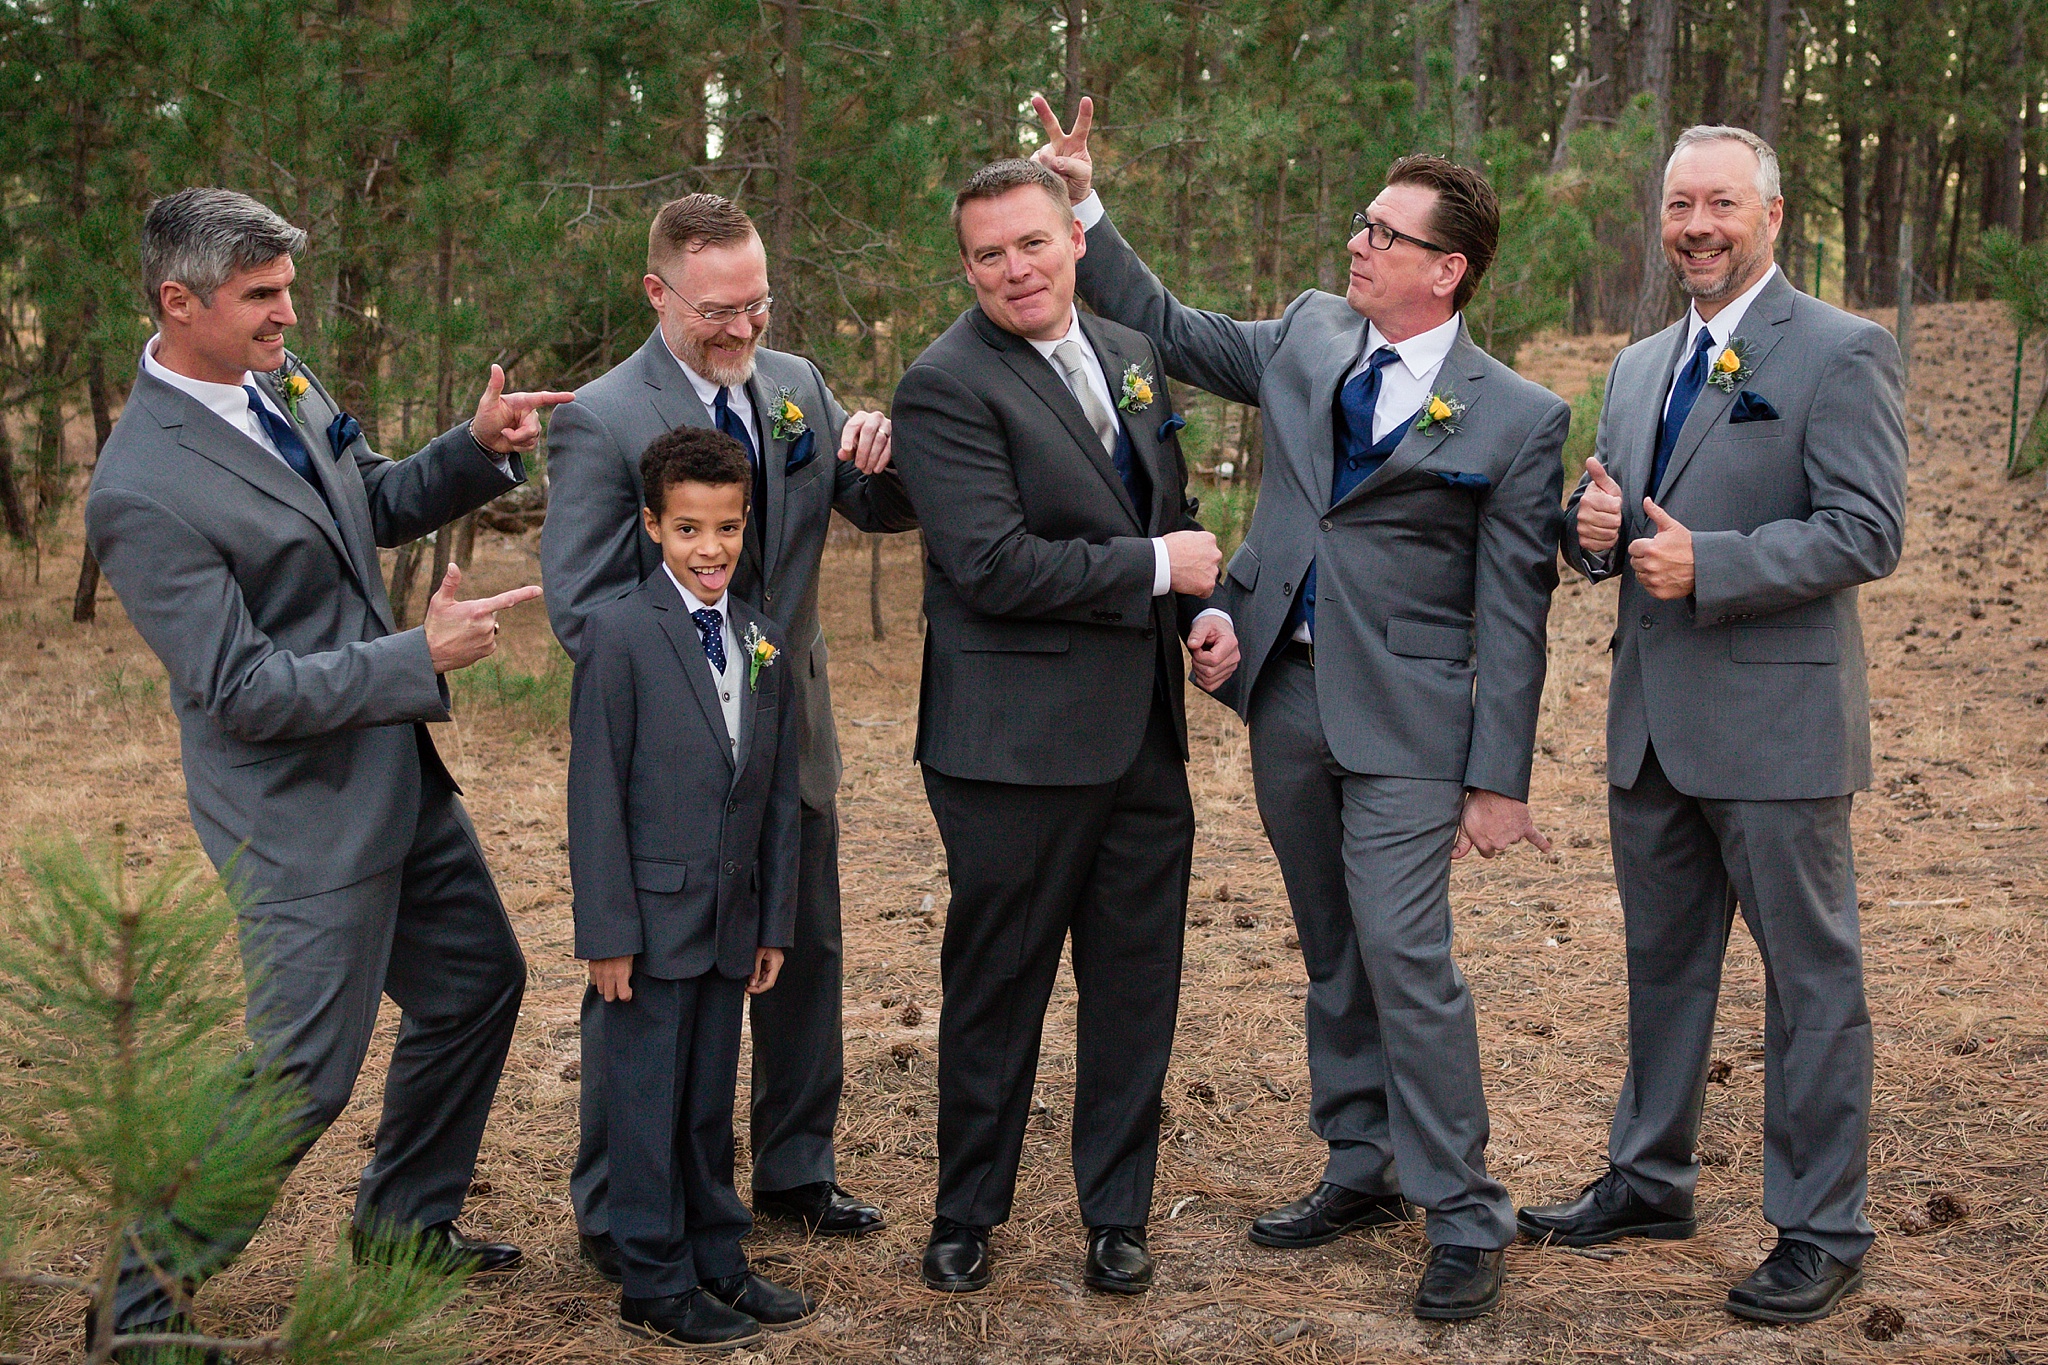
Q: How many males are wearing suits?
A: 6